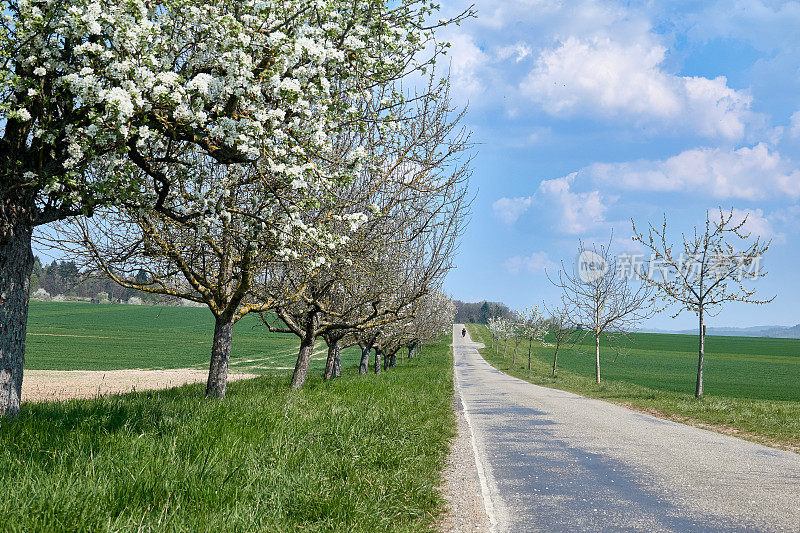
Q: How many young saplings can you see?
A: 8